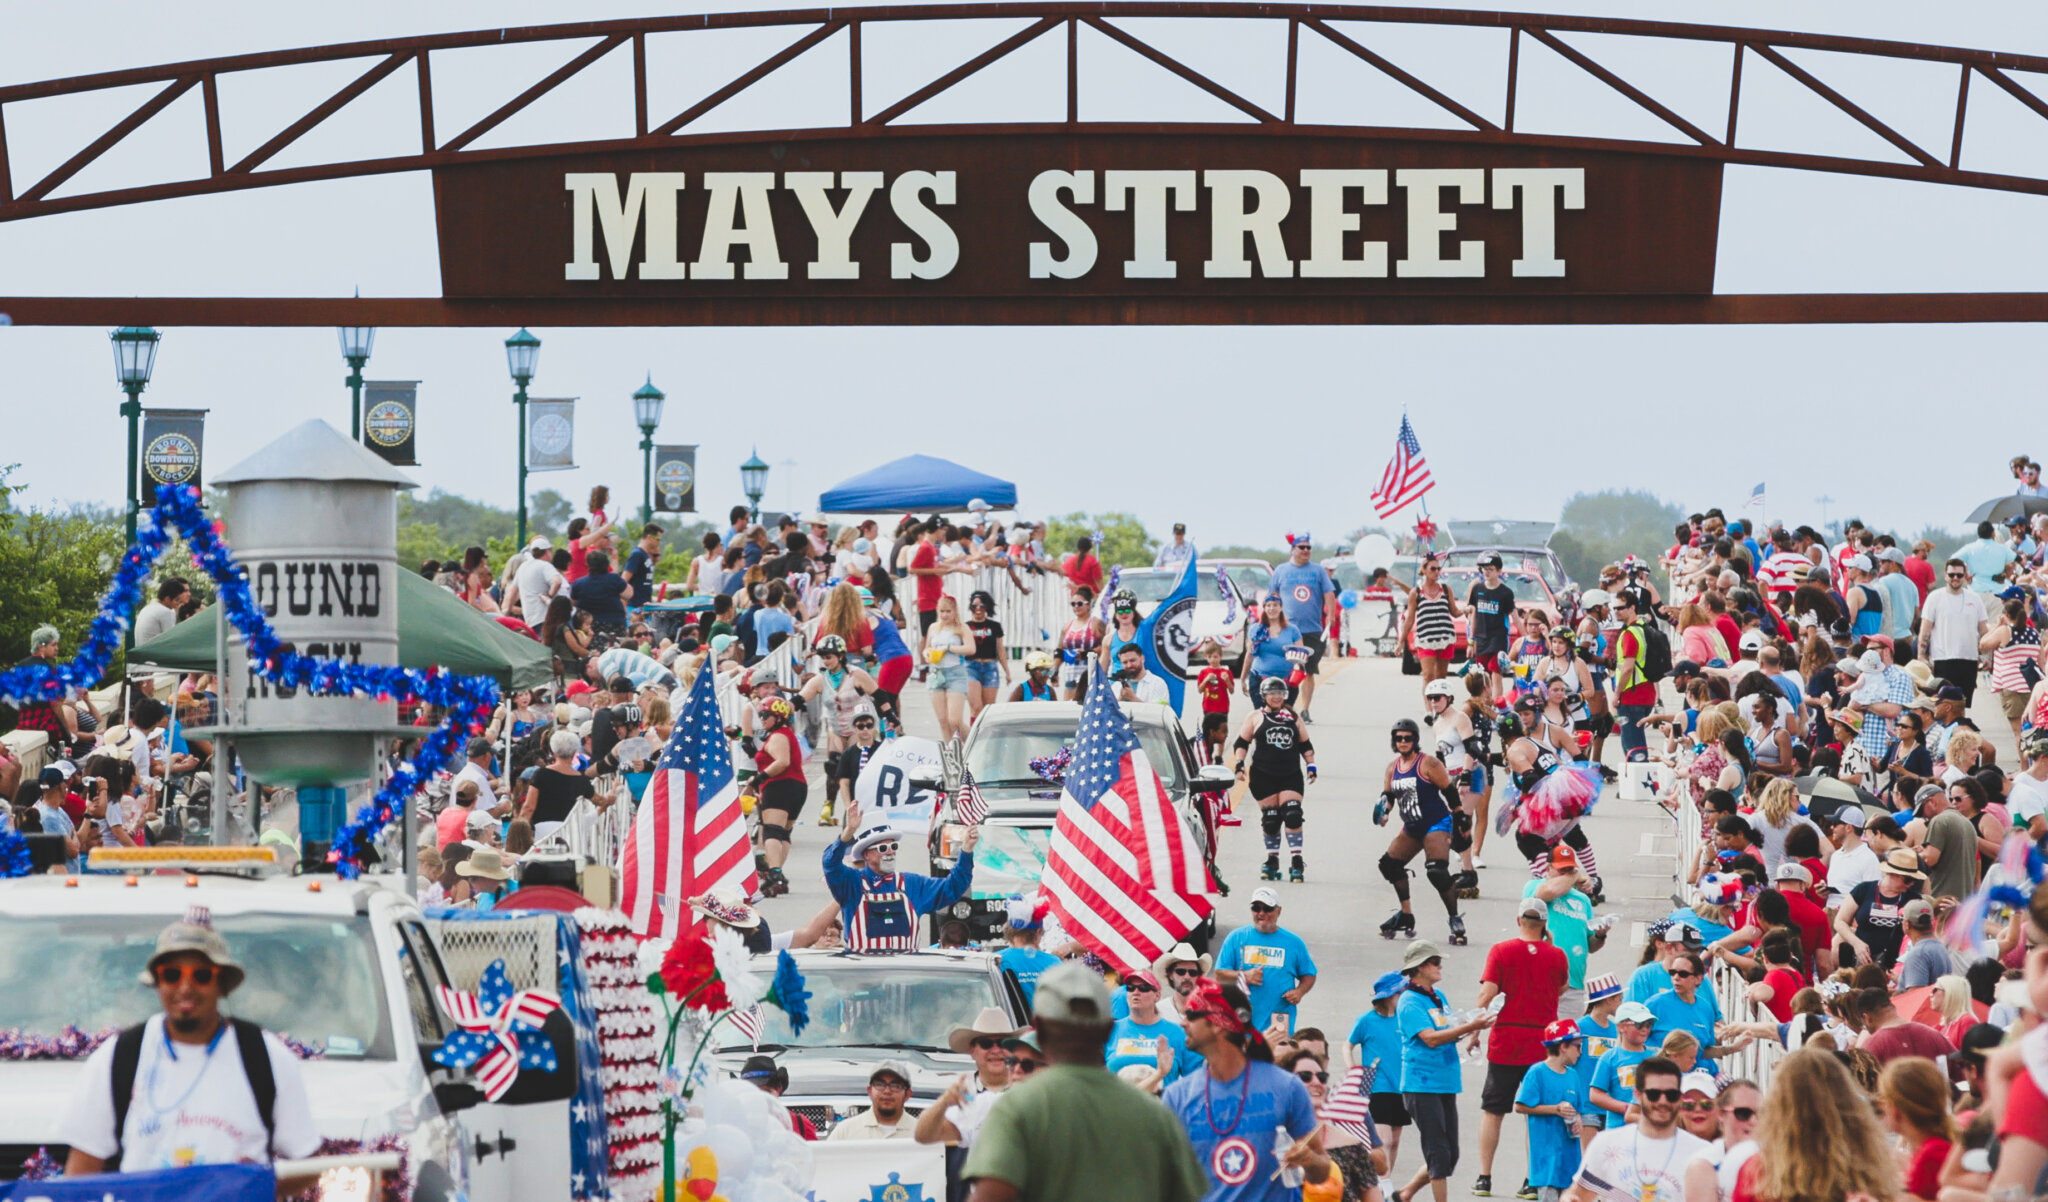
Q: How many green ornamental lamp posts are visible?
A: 5